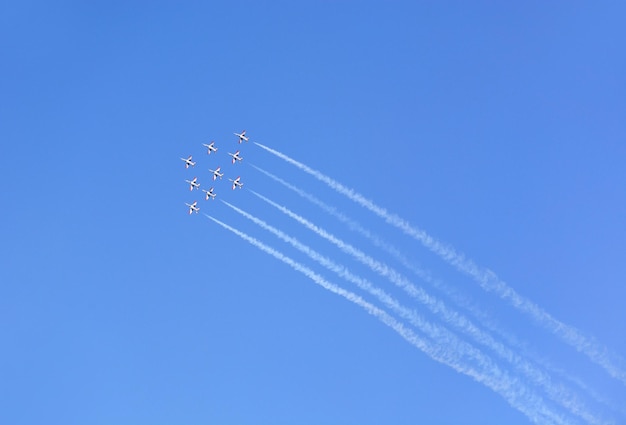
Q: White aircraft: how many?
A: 9